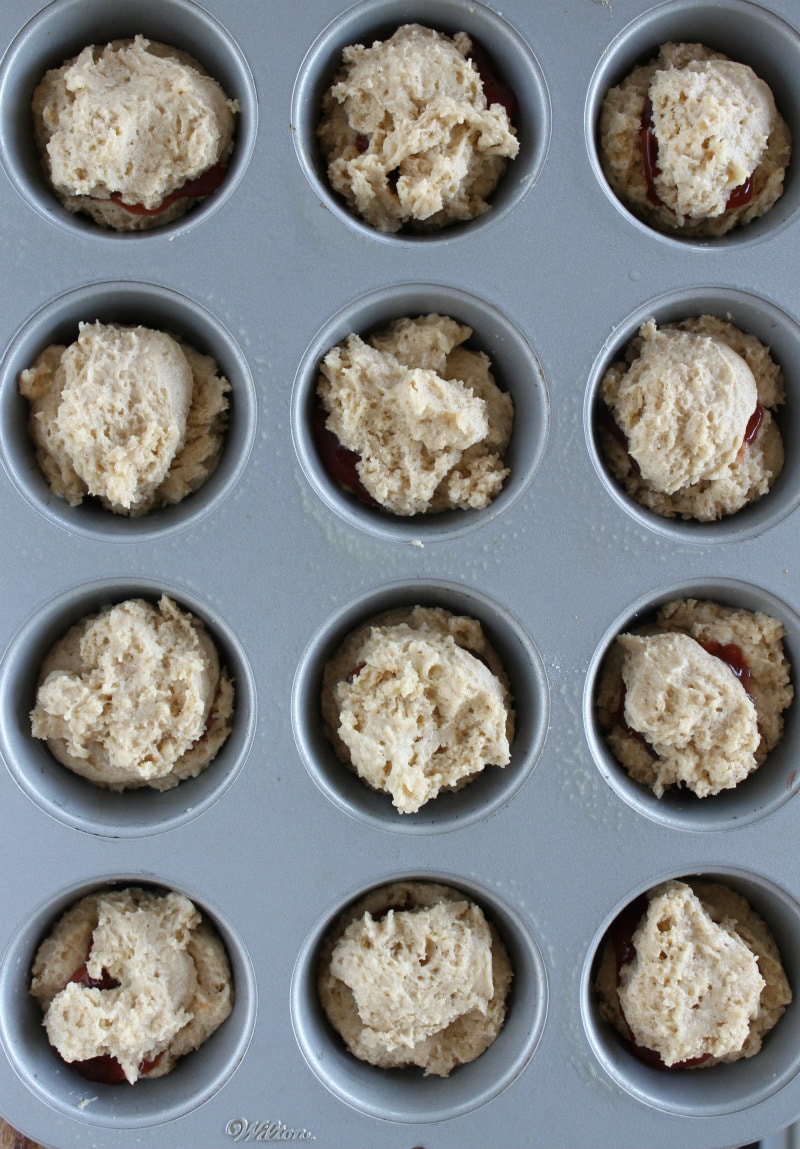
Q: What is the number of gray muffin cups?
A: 12